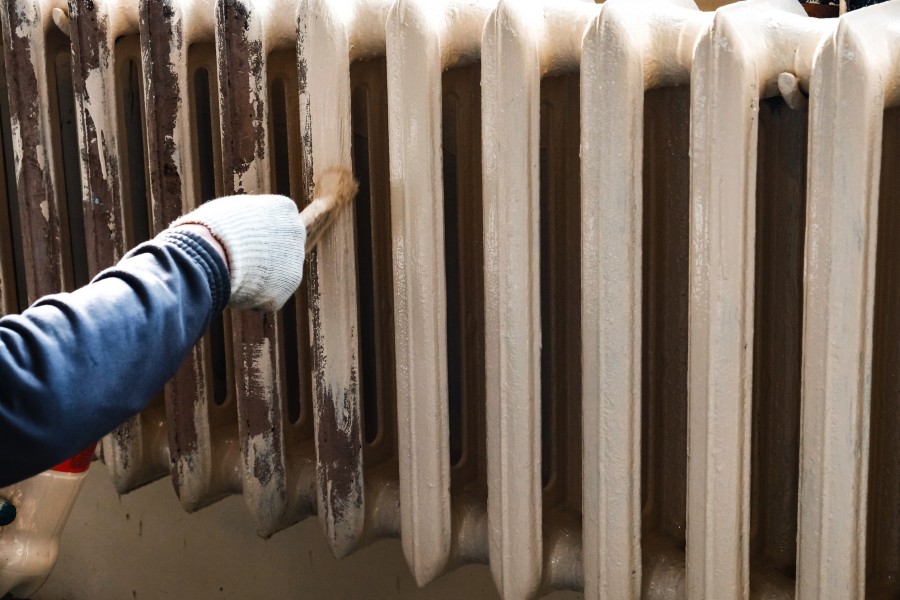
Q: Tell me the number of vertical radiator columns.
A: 10